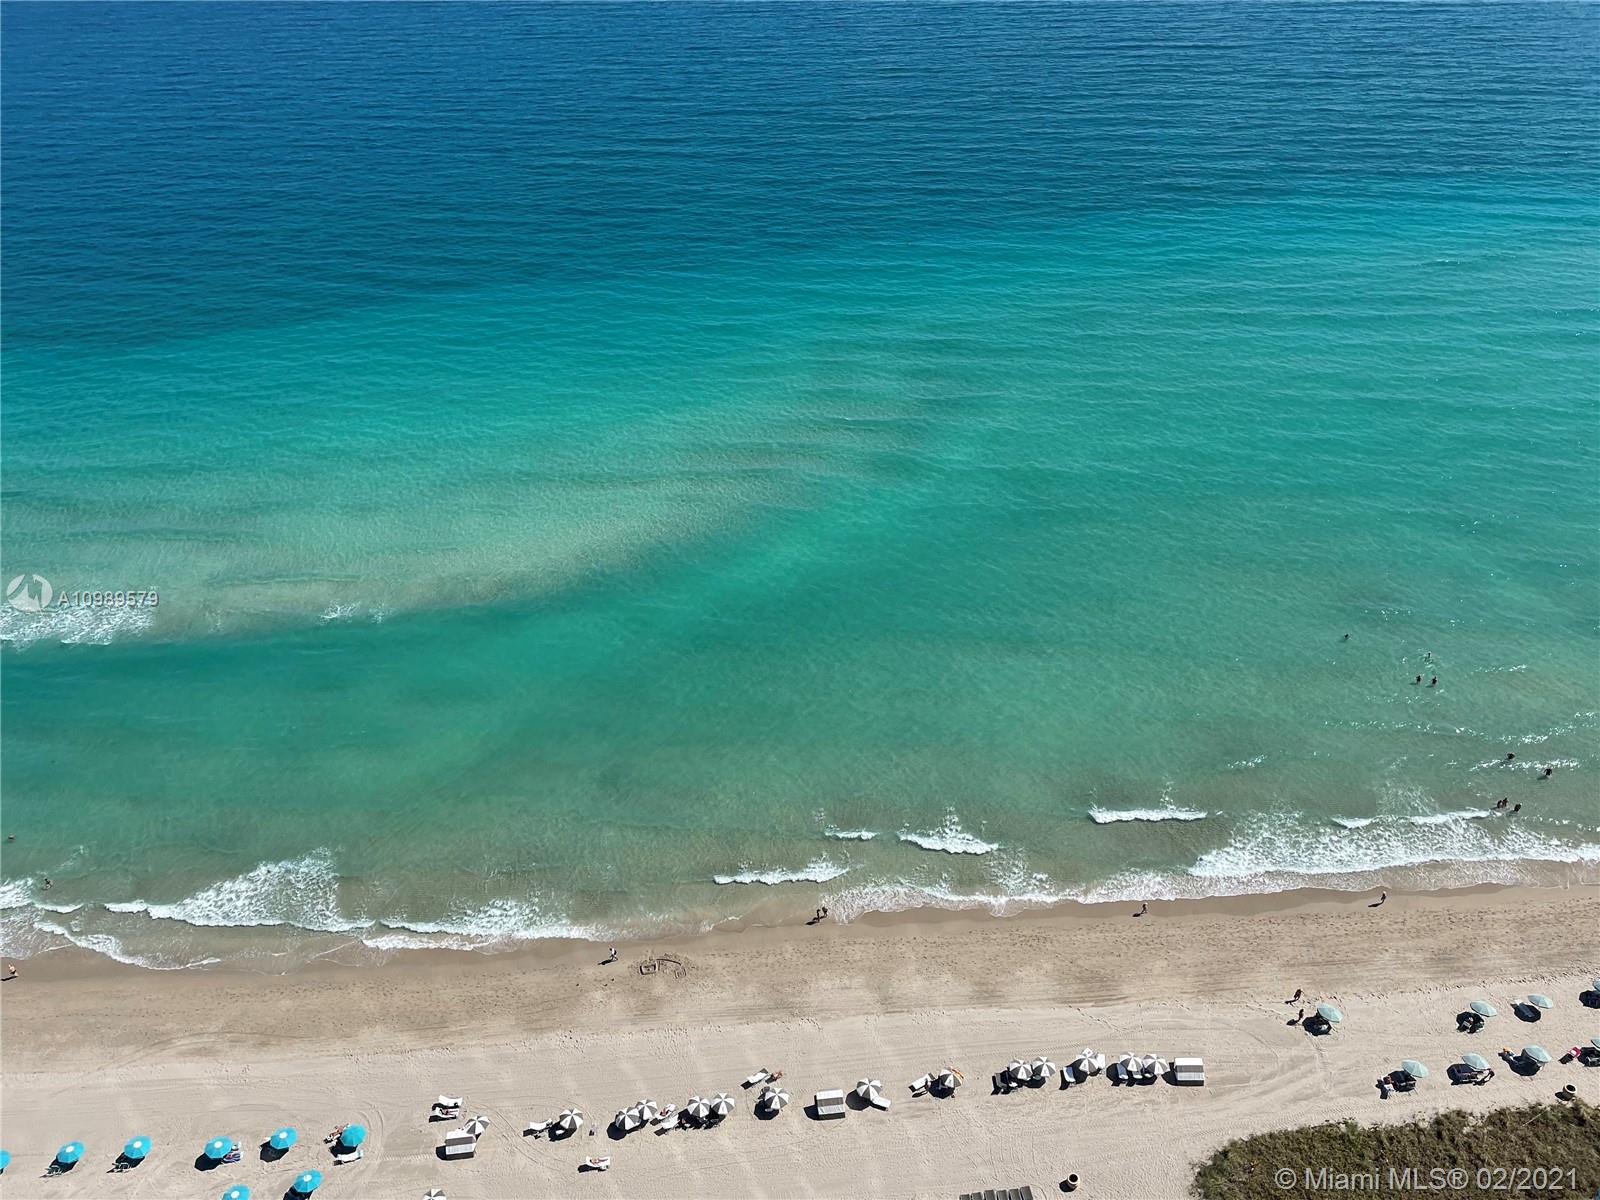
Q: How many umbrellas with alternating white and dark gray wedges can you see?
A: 15